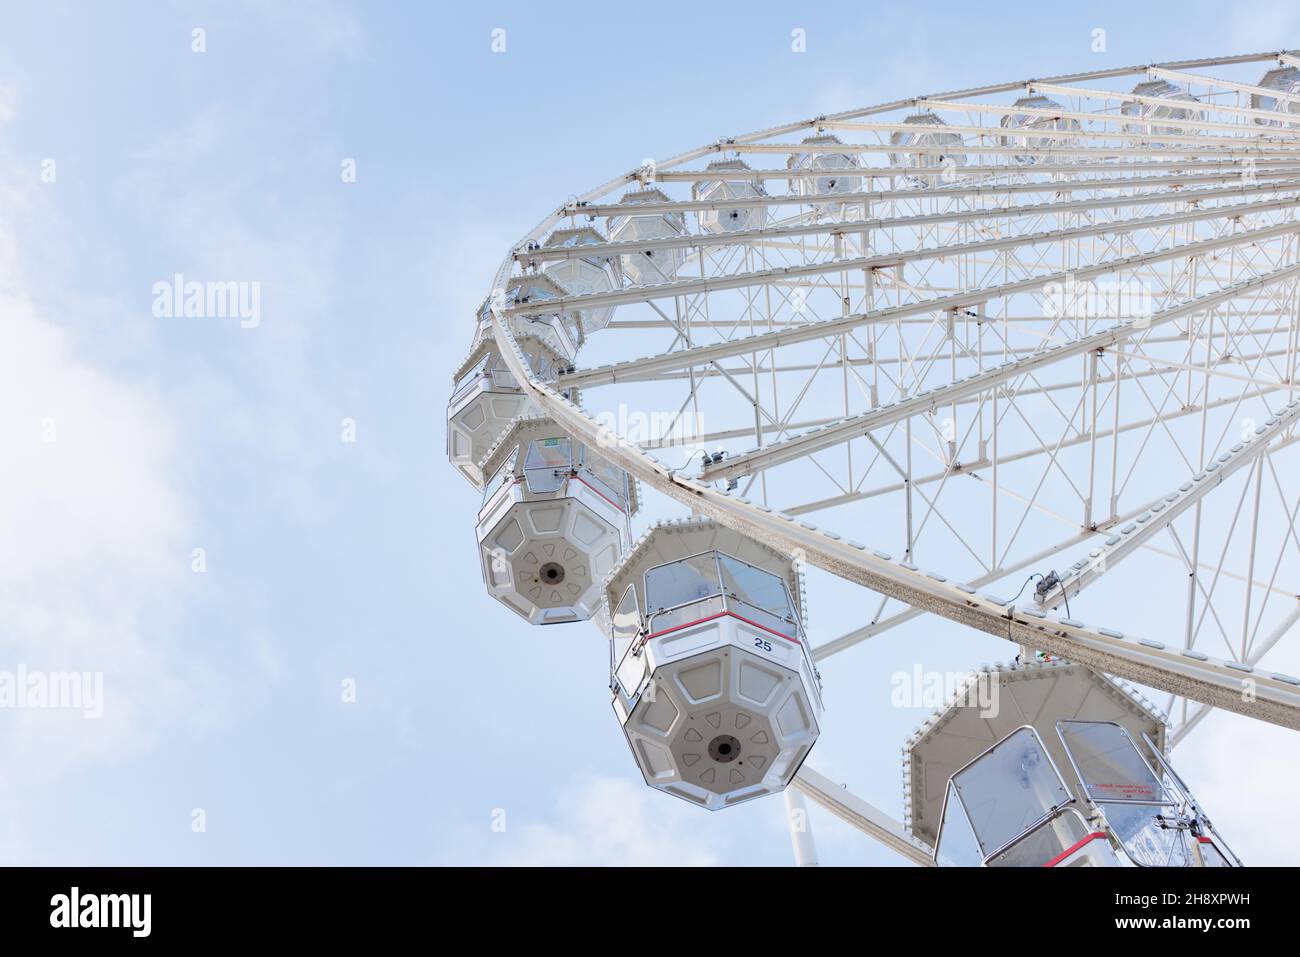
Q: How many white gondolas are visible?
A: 13